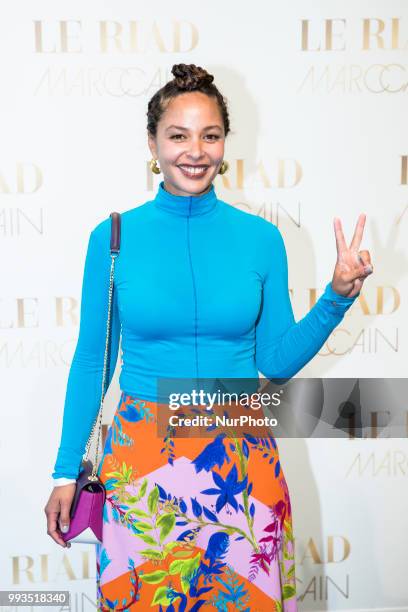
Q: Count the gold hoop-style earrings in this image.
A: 2